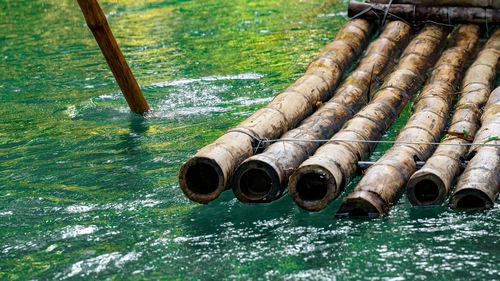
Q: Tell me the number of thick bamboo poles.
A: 6